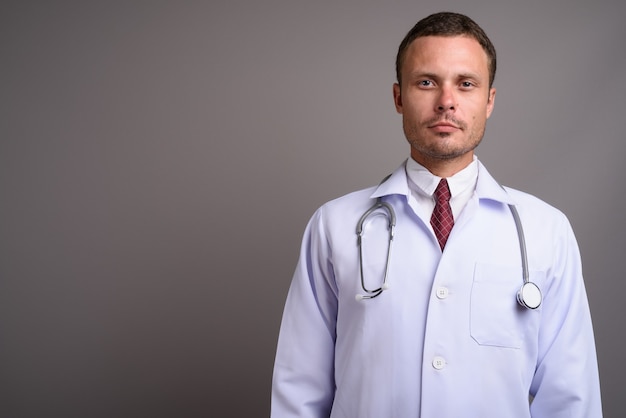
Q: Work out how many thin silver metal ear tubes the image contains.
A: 2